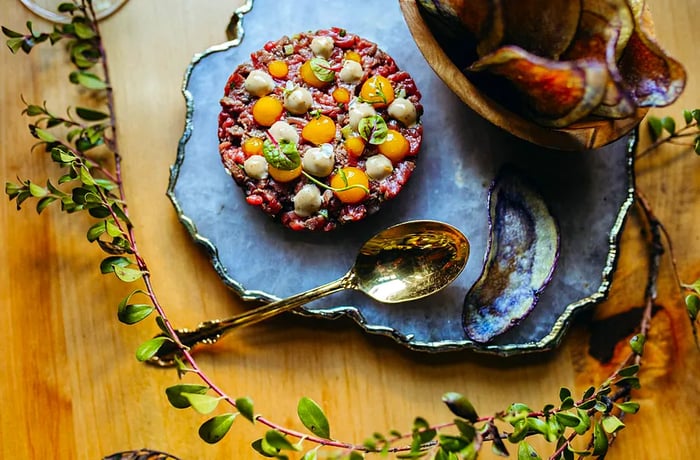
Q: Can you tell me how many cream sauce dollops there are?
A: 11